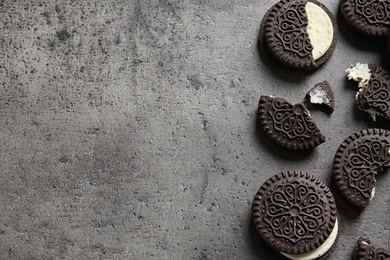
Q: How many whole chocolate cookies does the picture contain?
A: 1